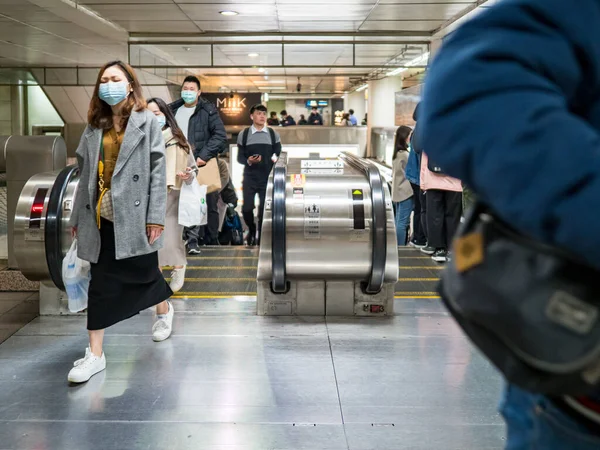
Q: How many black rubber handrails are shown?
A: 3